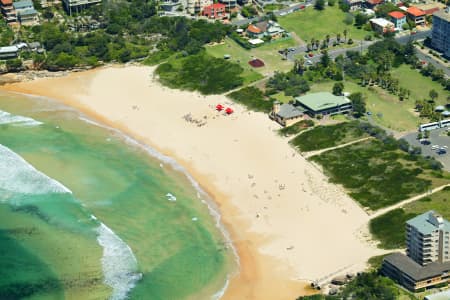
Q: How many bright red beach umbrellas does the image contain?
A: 2